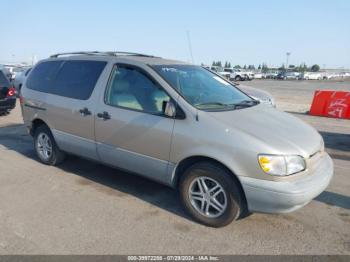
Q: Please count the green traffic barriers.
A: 0